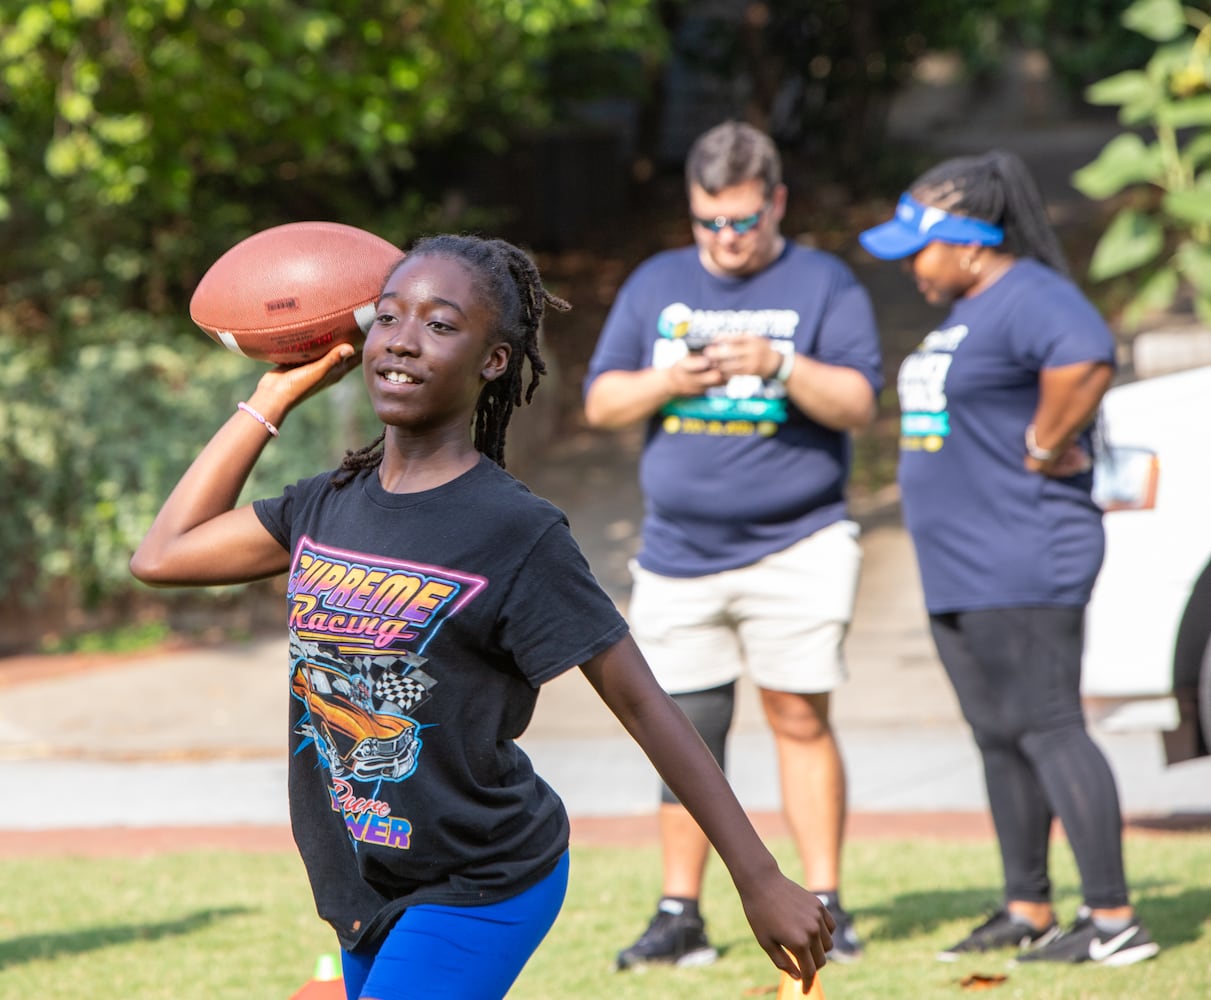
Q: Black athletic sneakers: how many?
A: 4